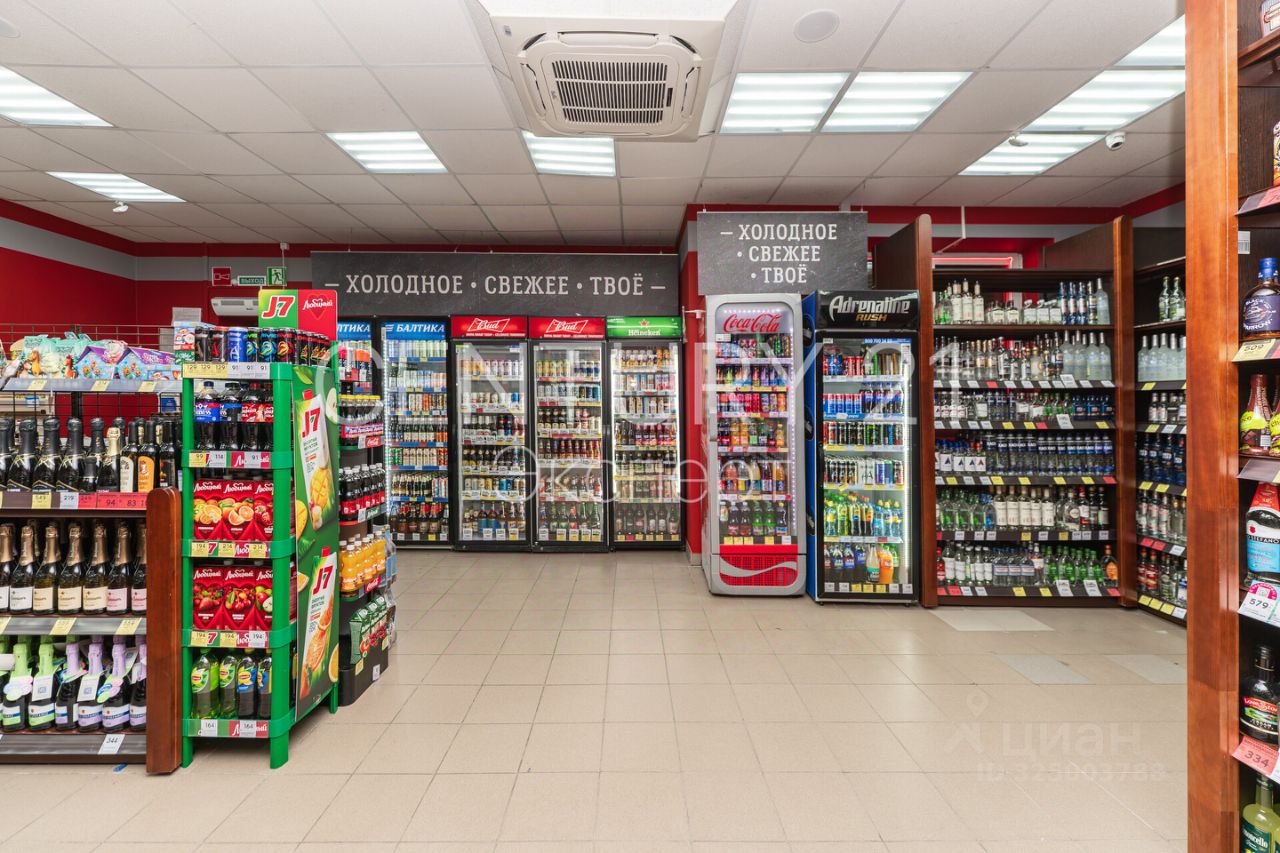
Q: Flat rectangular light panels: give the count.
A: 9